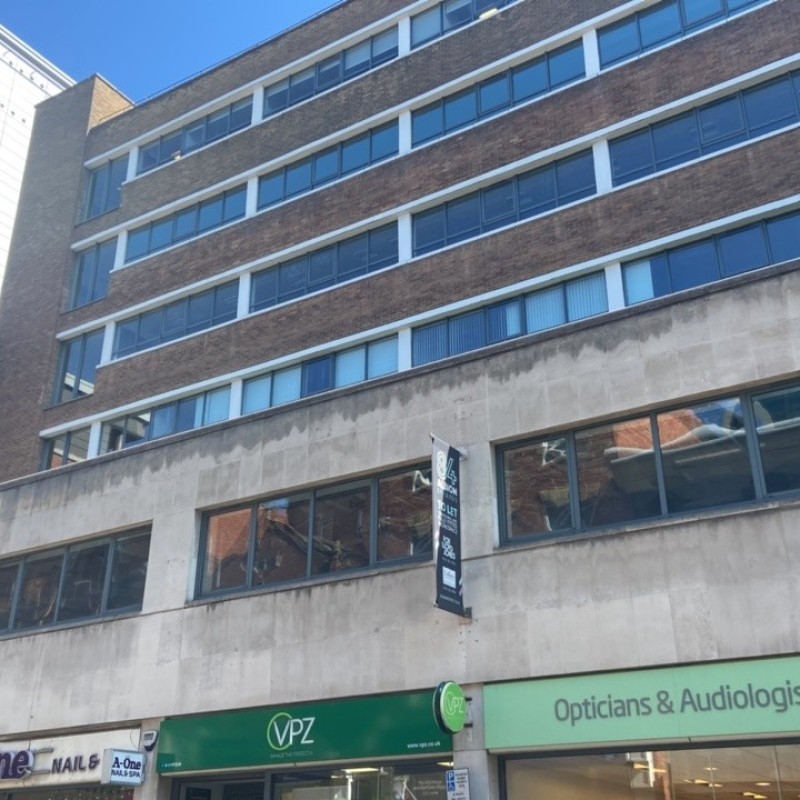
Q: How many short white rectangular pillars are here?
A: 15